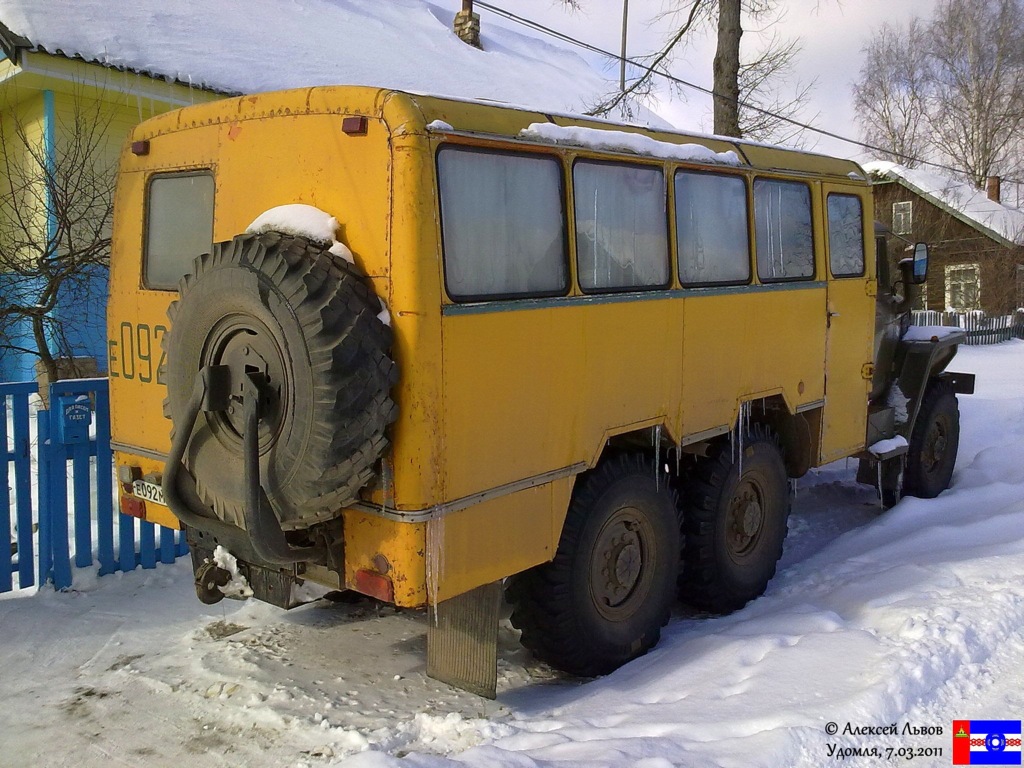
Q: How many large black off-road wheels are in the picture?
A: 4